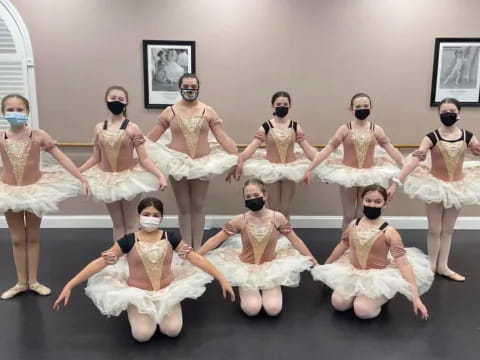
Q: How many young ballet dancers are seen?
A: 9